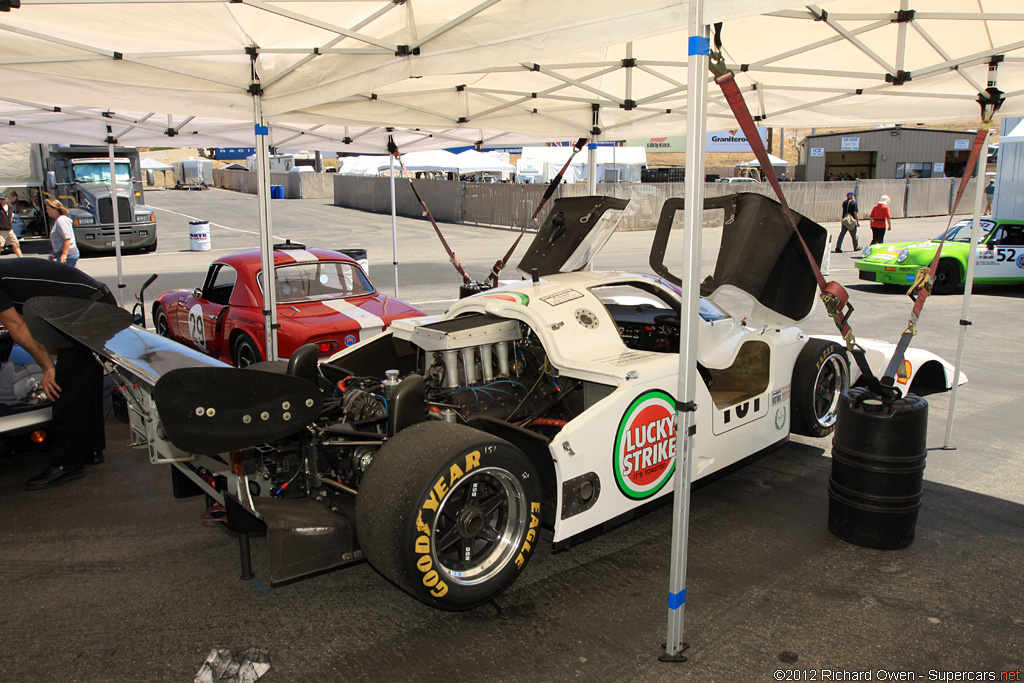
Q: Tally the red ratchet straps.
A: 4